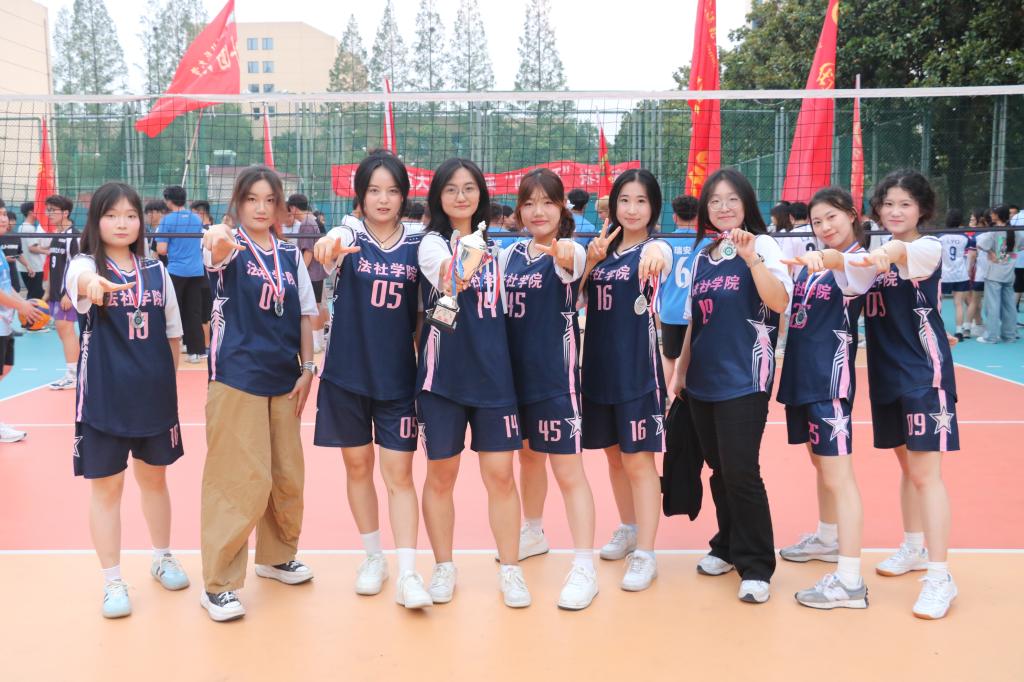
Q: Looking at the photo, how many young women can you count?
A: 9